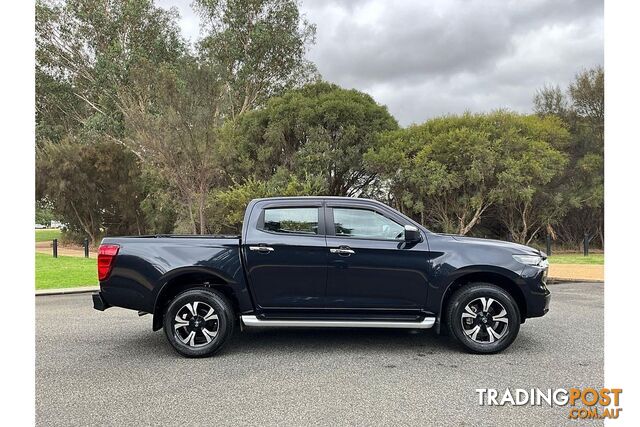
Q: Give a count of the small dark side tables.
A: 0